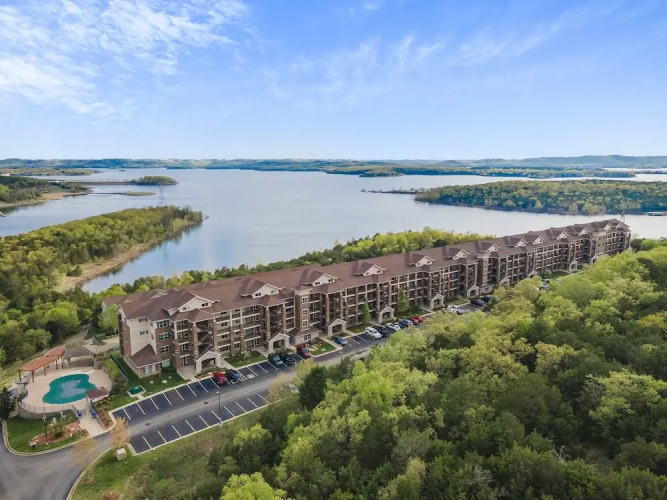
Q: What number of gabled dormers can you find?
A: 13